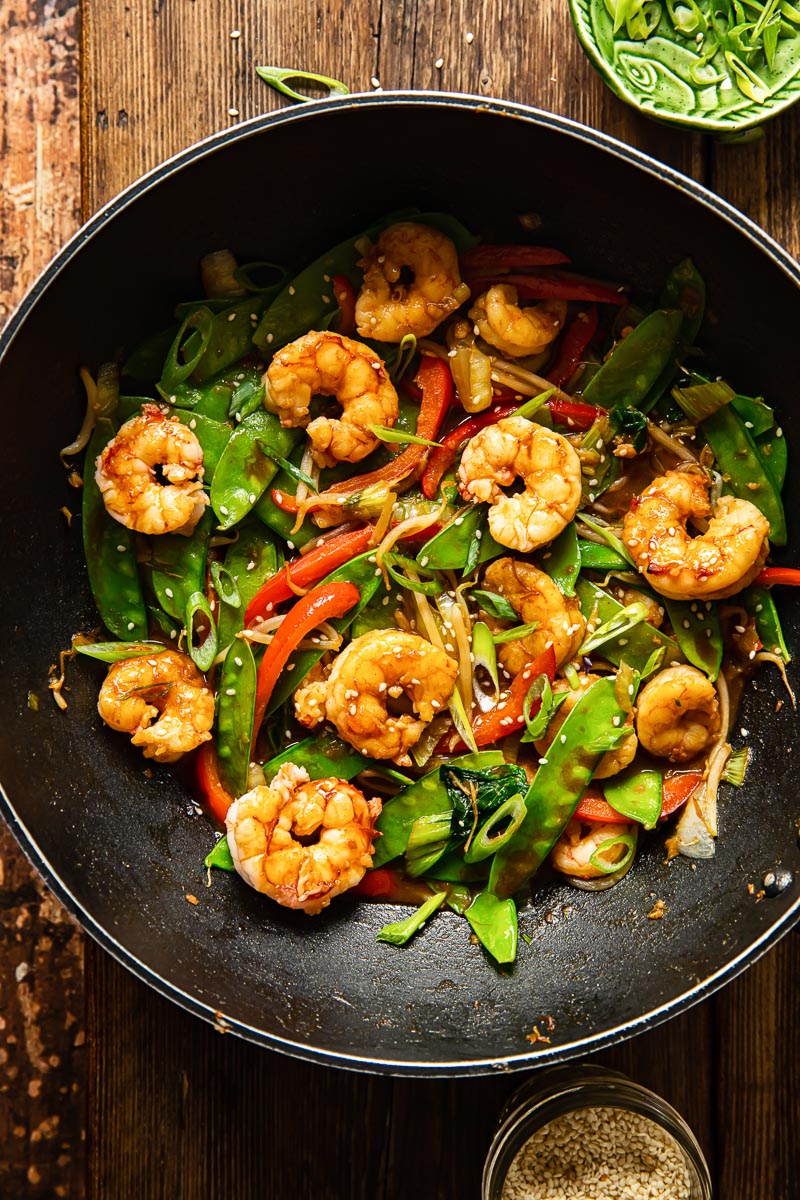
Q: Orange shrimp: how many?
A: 13